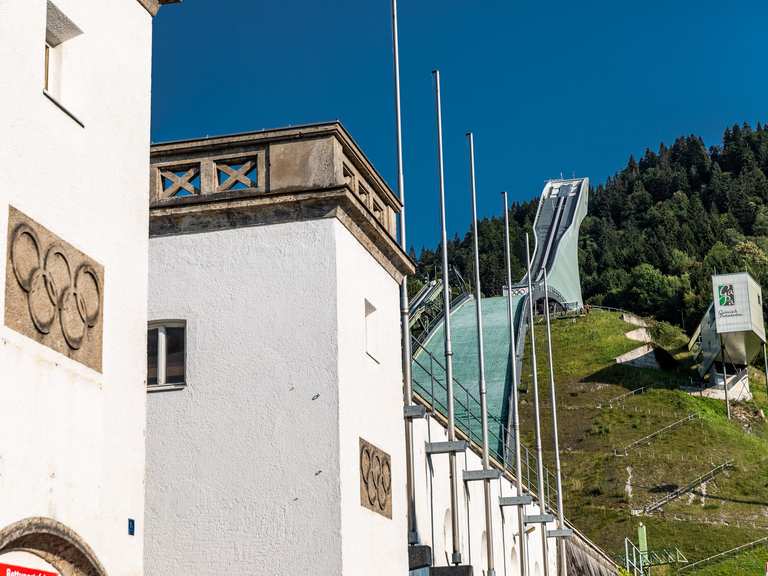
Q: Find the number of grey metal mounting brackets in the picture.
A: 6